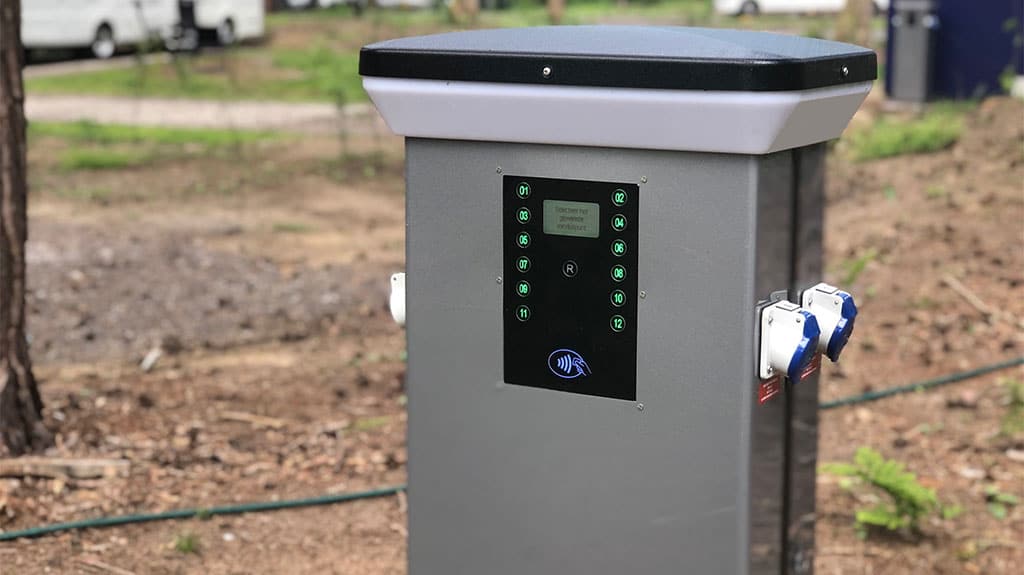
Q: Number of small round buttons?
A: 13